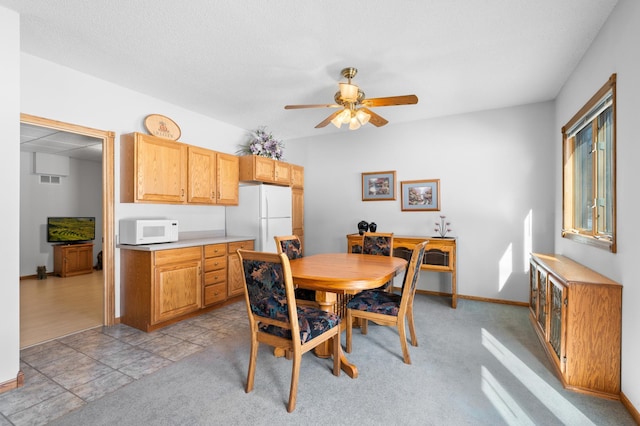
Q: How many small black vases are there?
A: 2